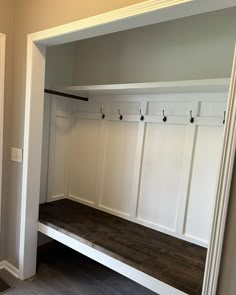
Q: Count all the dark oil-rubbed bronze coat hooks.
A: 6